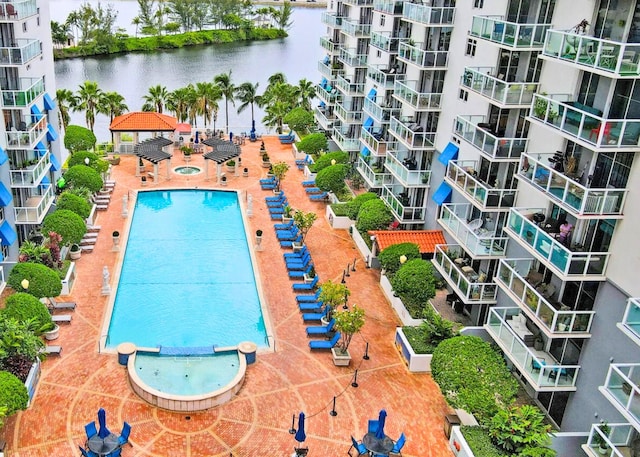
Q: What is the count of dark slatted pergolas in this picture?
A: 2